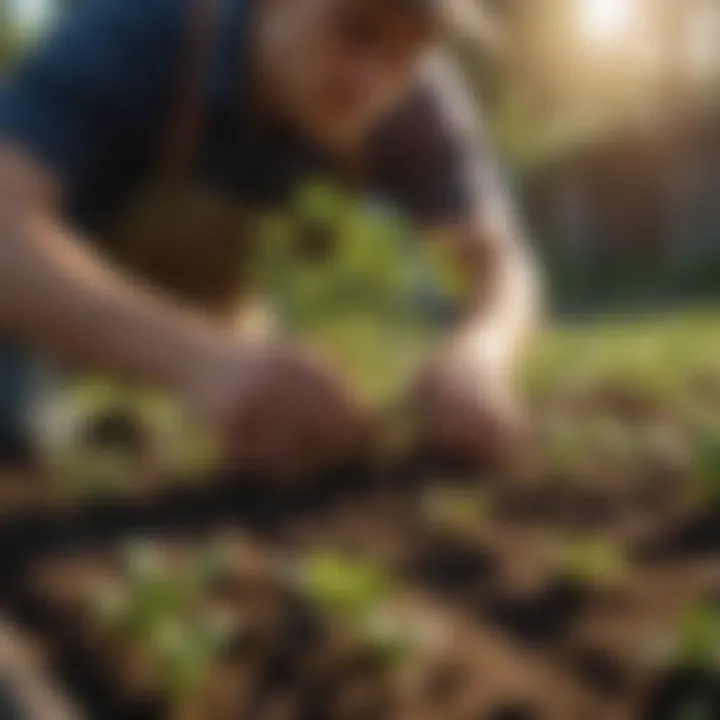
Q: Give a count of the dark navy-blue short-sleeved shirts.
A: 1